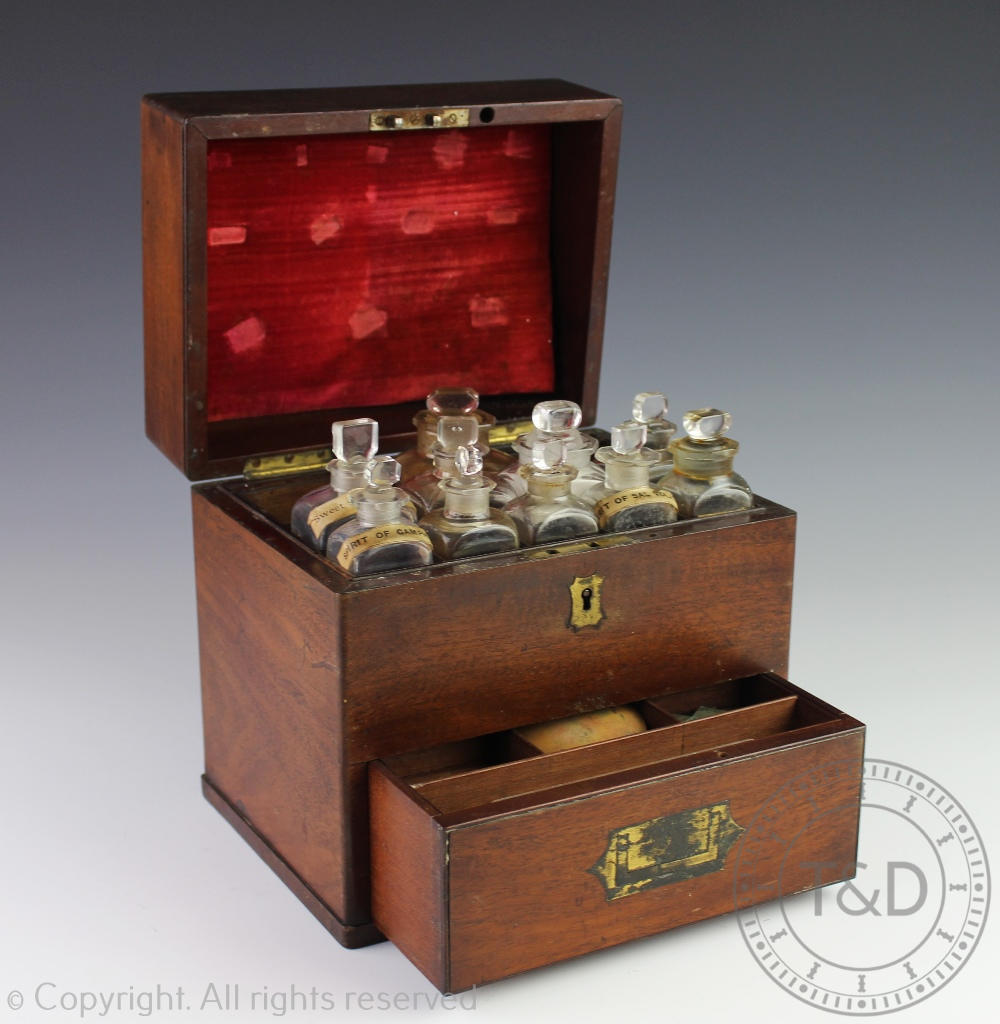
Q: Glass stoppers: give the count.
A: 10